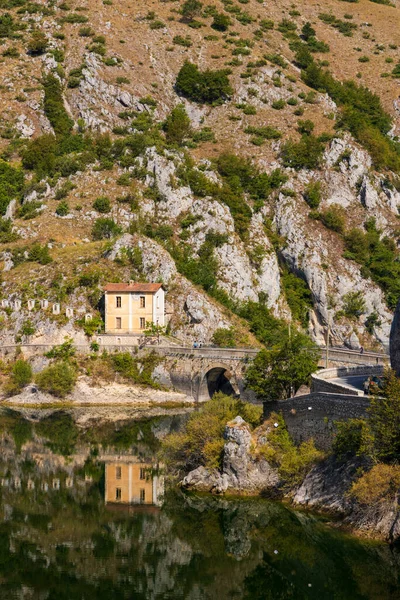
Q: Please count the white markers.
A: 7